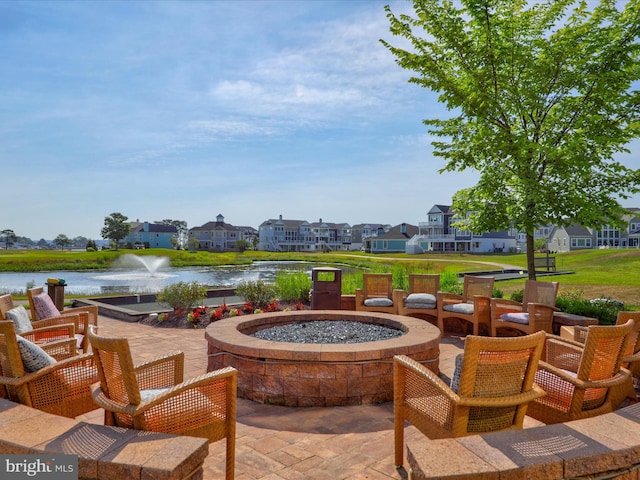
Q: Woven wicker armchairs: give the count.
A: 11